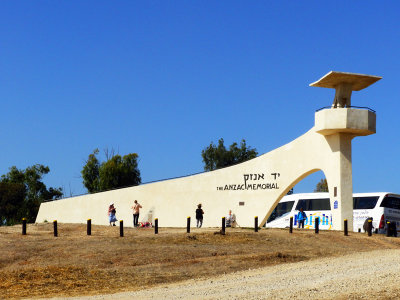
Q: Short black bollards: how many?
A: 13